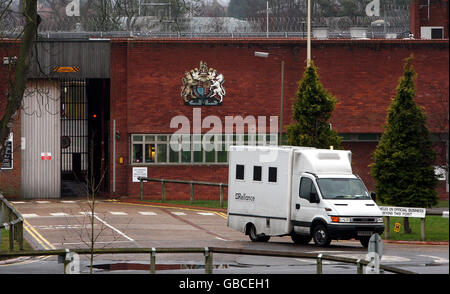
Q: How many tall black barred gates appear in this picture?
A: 1